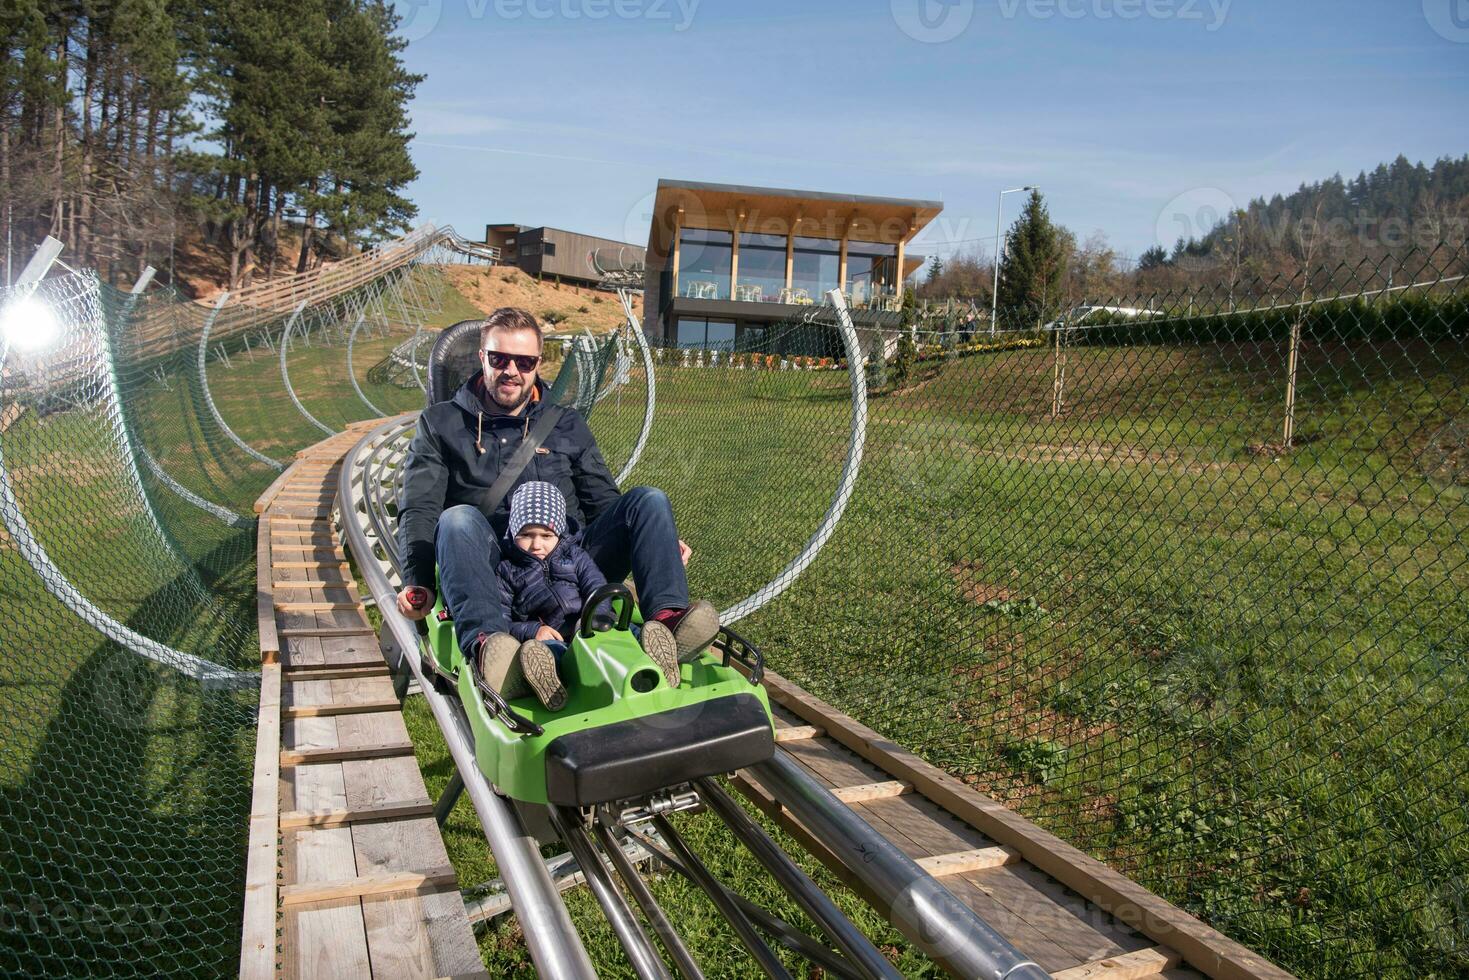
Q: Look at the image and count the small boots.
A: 2